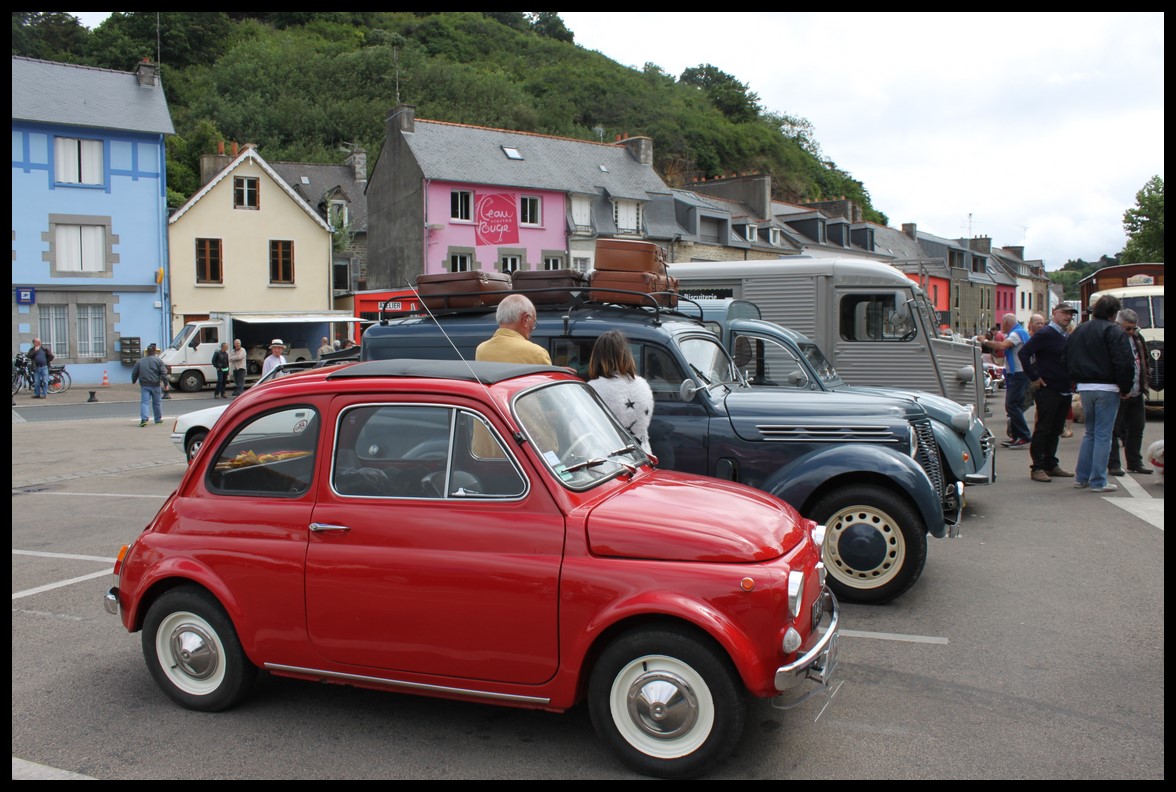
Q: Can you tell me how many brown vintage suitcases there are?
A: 4